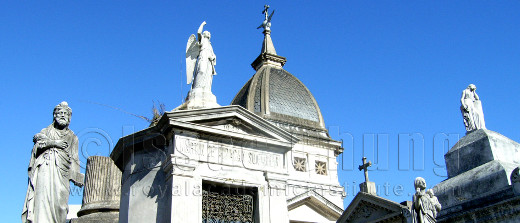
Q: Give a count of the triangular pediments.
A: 3